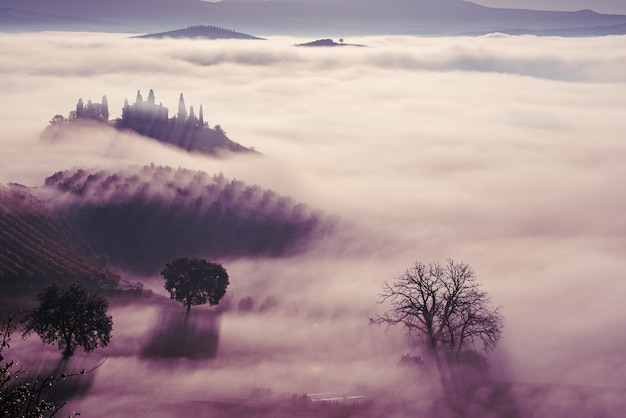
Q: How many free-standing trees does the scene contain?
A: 3